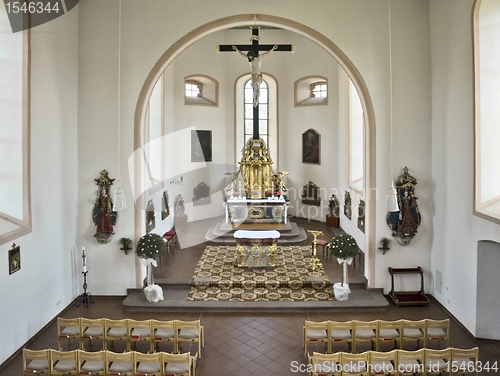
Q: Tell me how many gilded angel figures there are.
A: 2